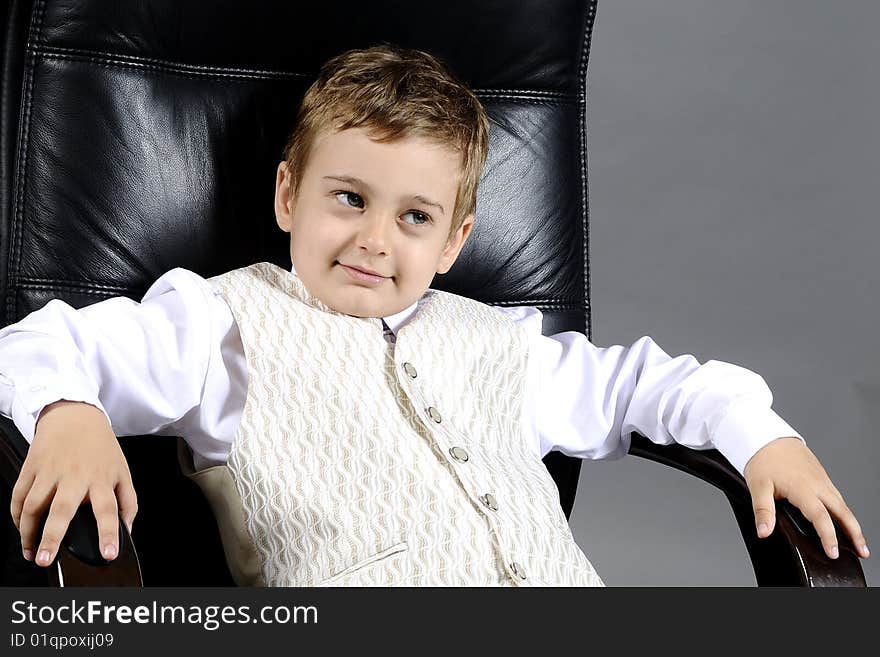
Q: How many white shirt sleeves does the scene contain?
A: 2